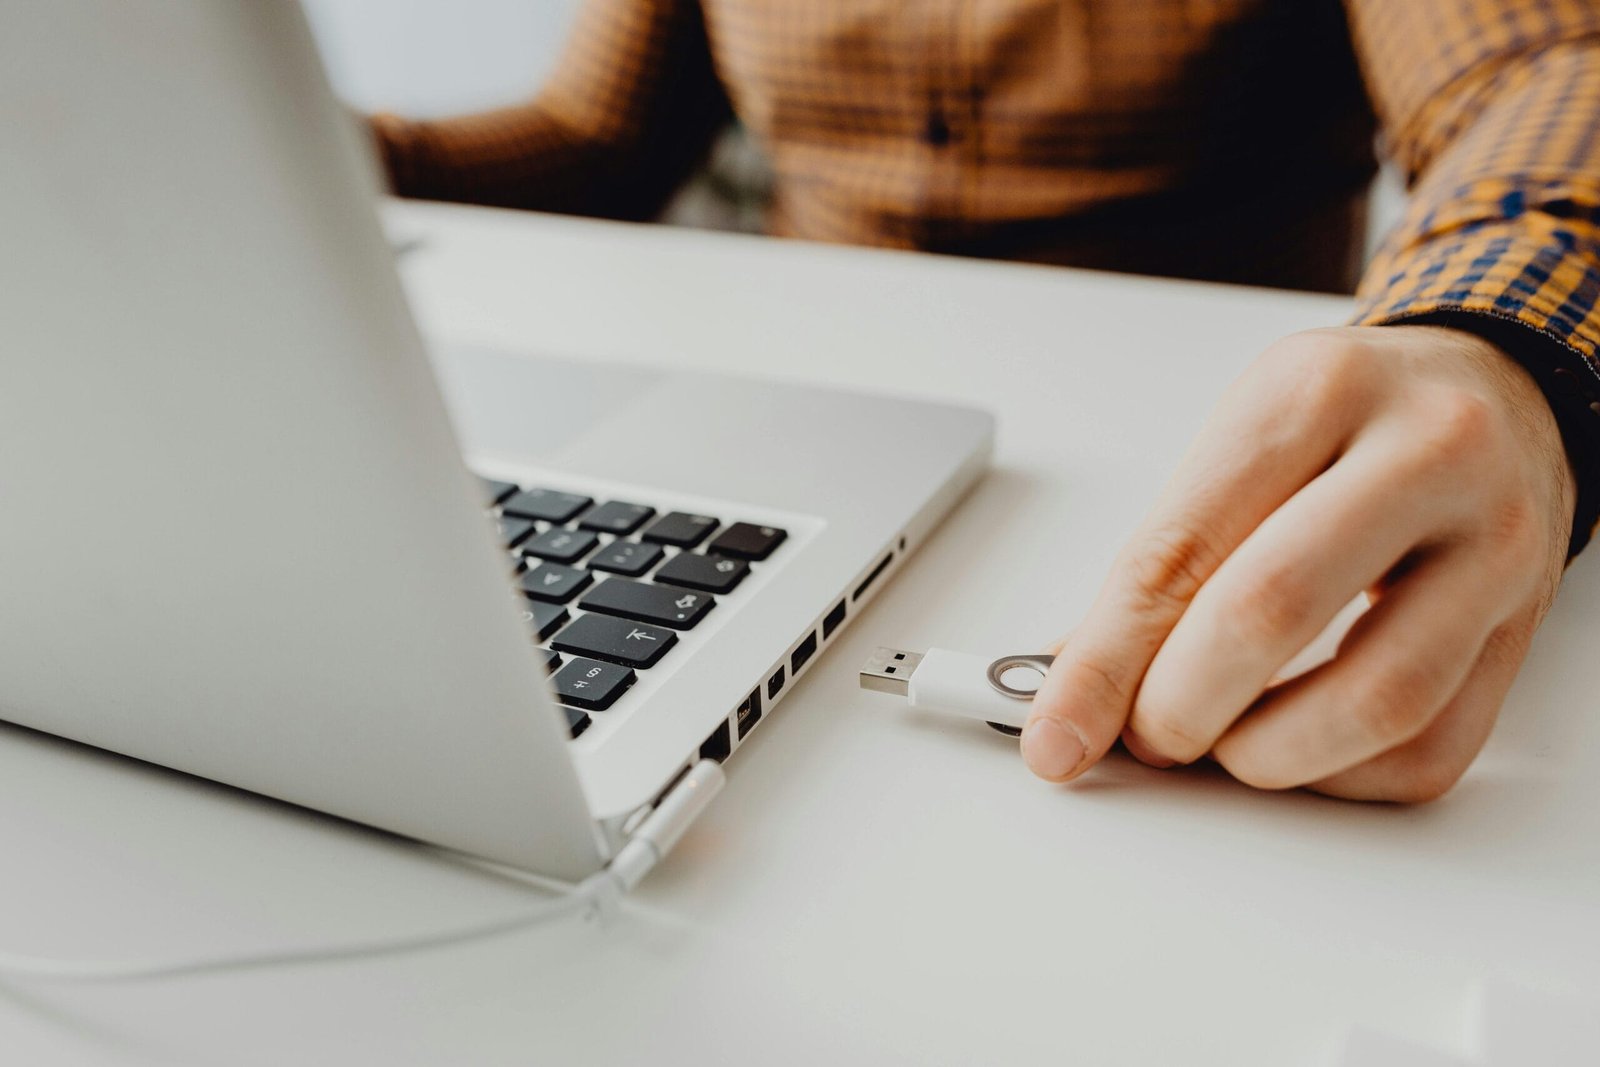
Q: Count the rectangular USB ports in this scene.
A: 2